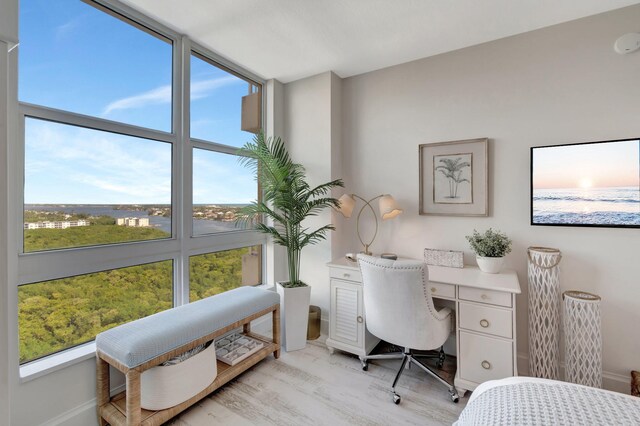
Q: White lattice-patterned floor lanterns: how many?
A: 2